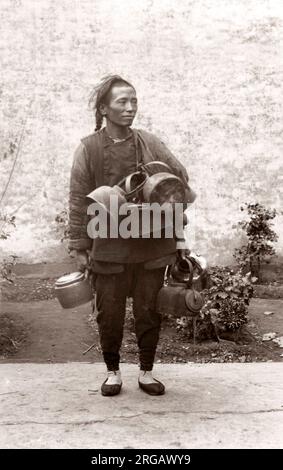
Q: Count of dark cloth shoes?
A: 2